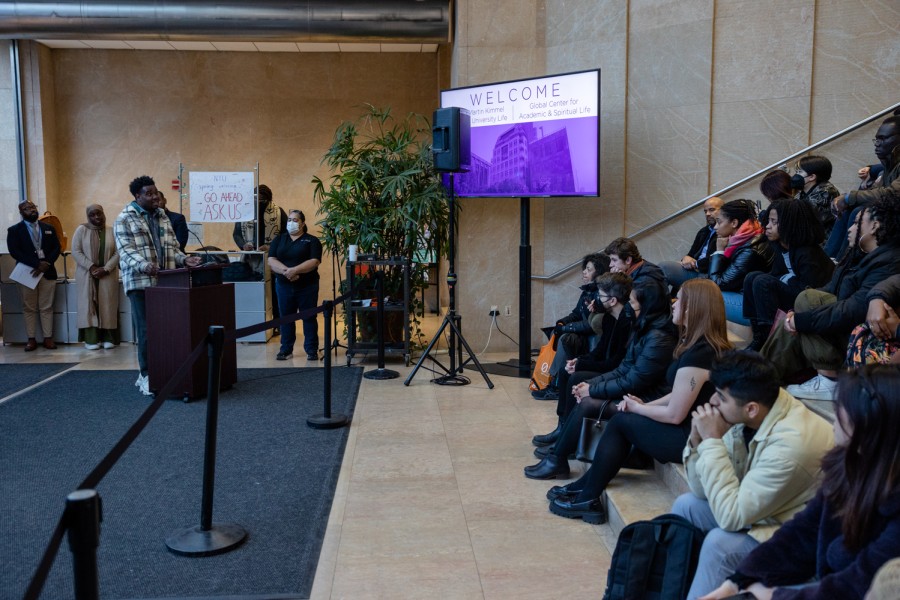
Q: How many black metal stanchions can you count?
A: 4